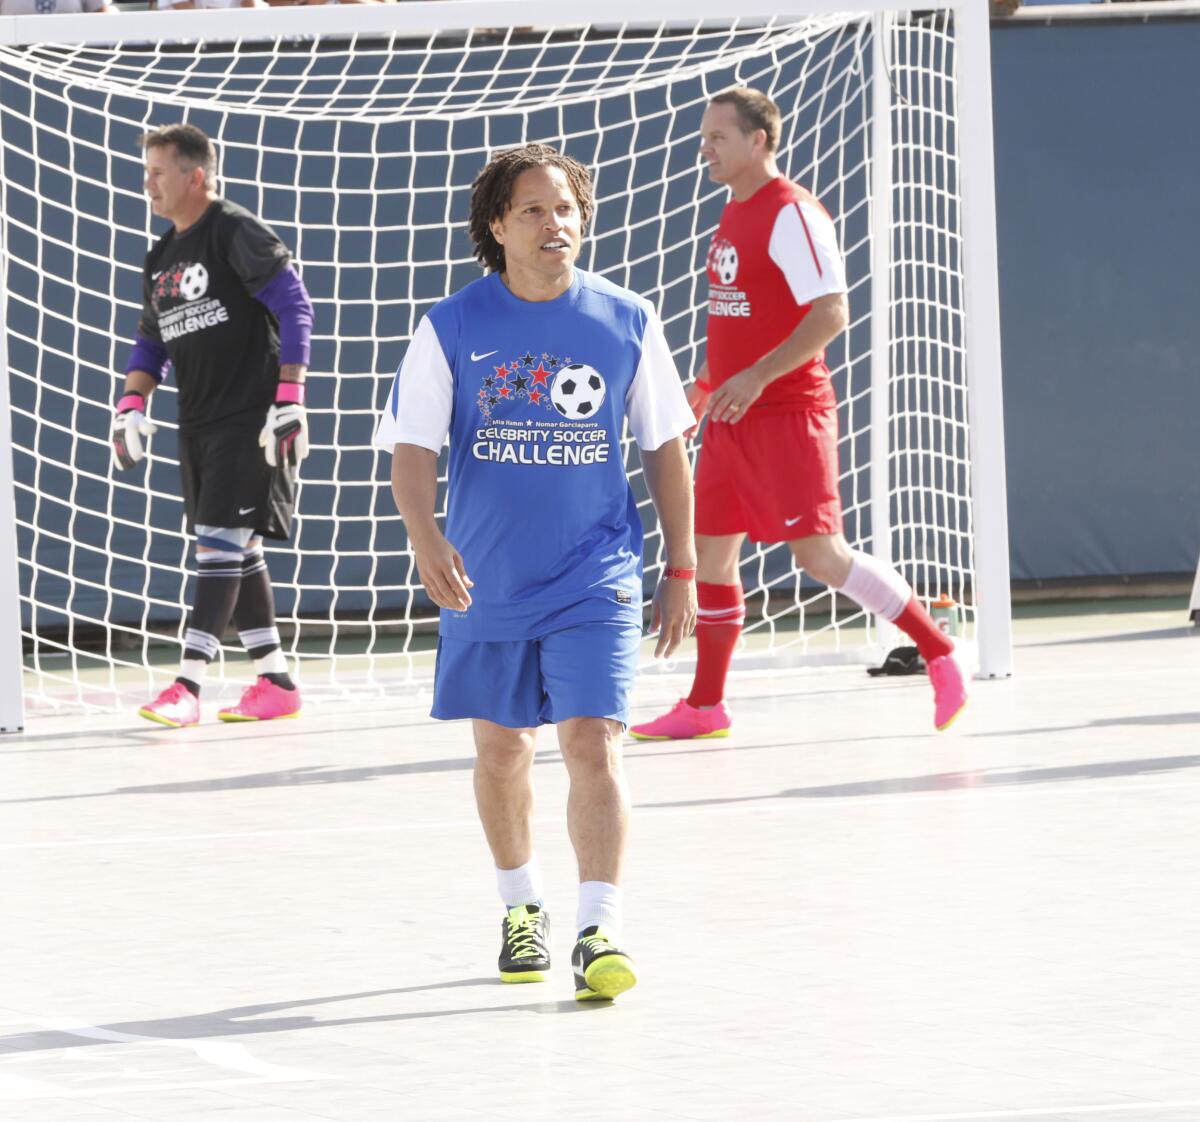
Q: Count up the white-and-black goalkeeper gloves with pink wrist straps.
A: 2